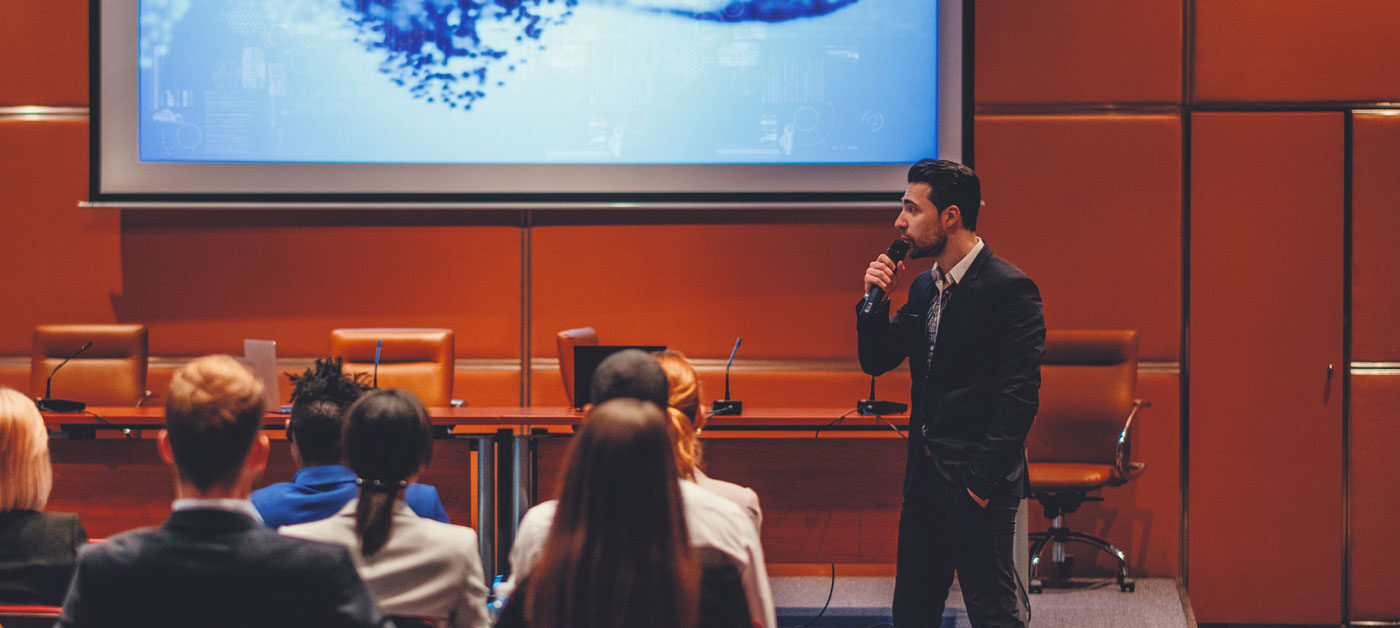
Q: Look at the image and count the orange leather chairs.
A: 4